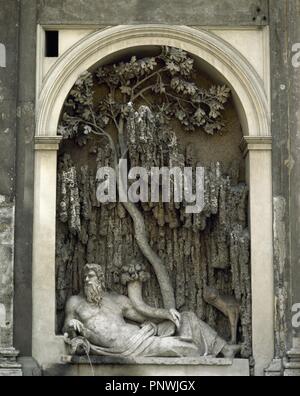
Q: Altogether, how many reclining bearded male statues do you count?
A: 1